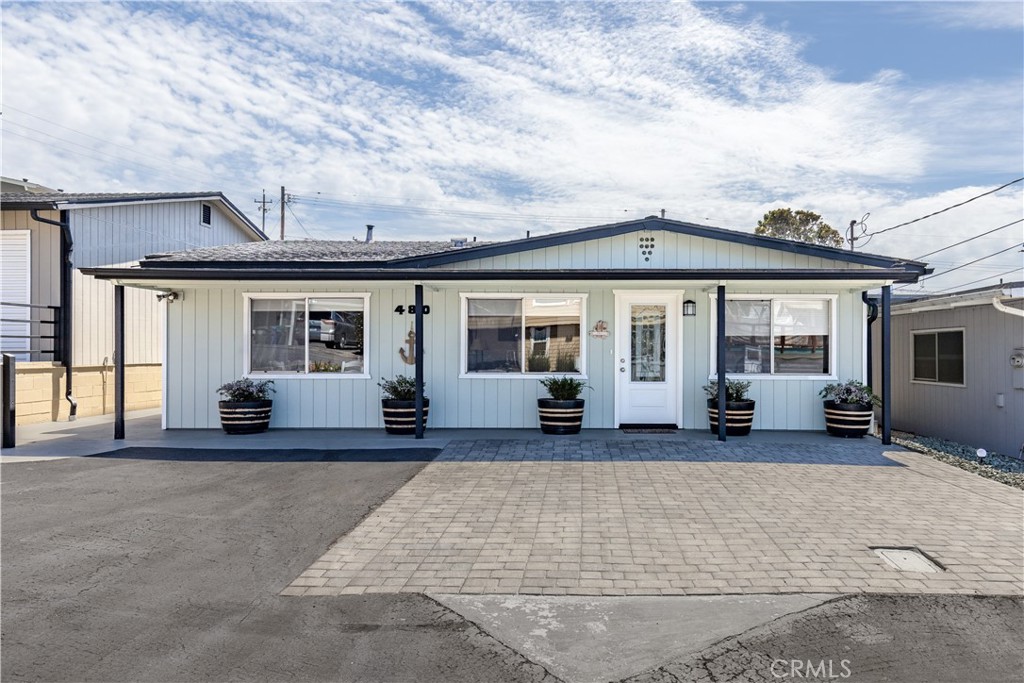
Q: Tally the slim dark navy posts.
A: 4